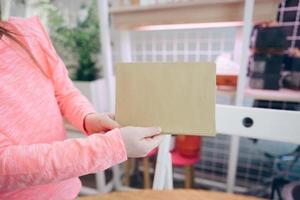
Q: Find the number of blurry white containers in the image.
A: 1